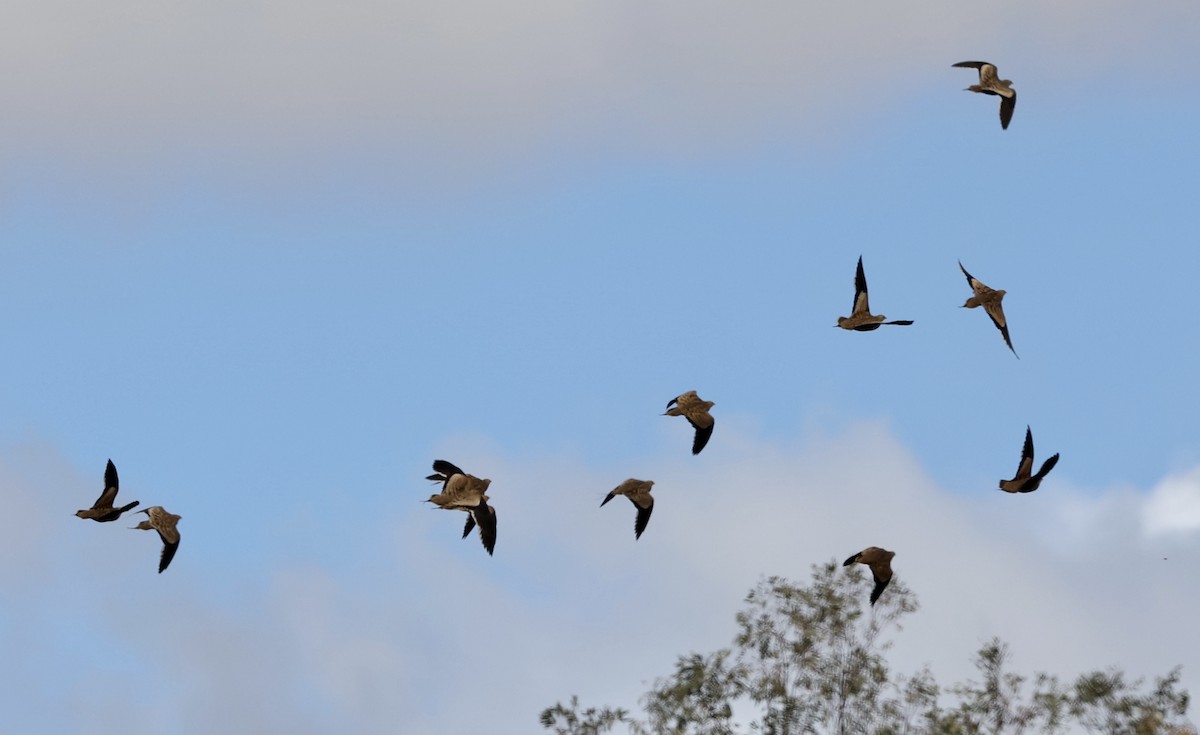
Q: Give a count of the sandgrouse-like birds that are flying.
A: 11